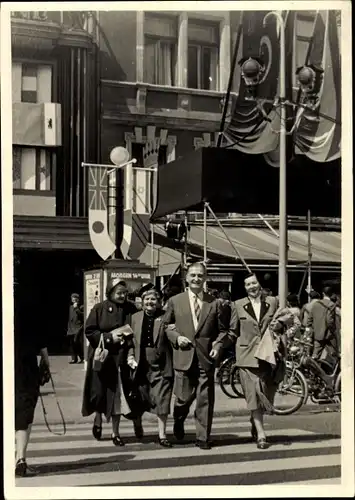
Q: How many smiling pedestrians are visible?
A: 4